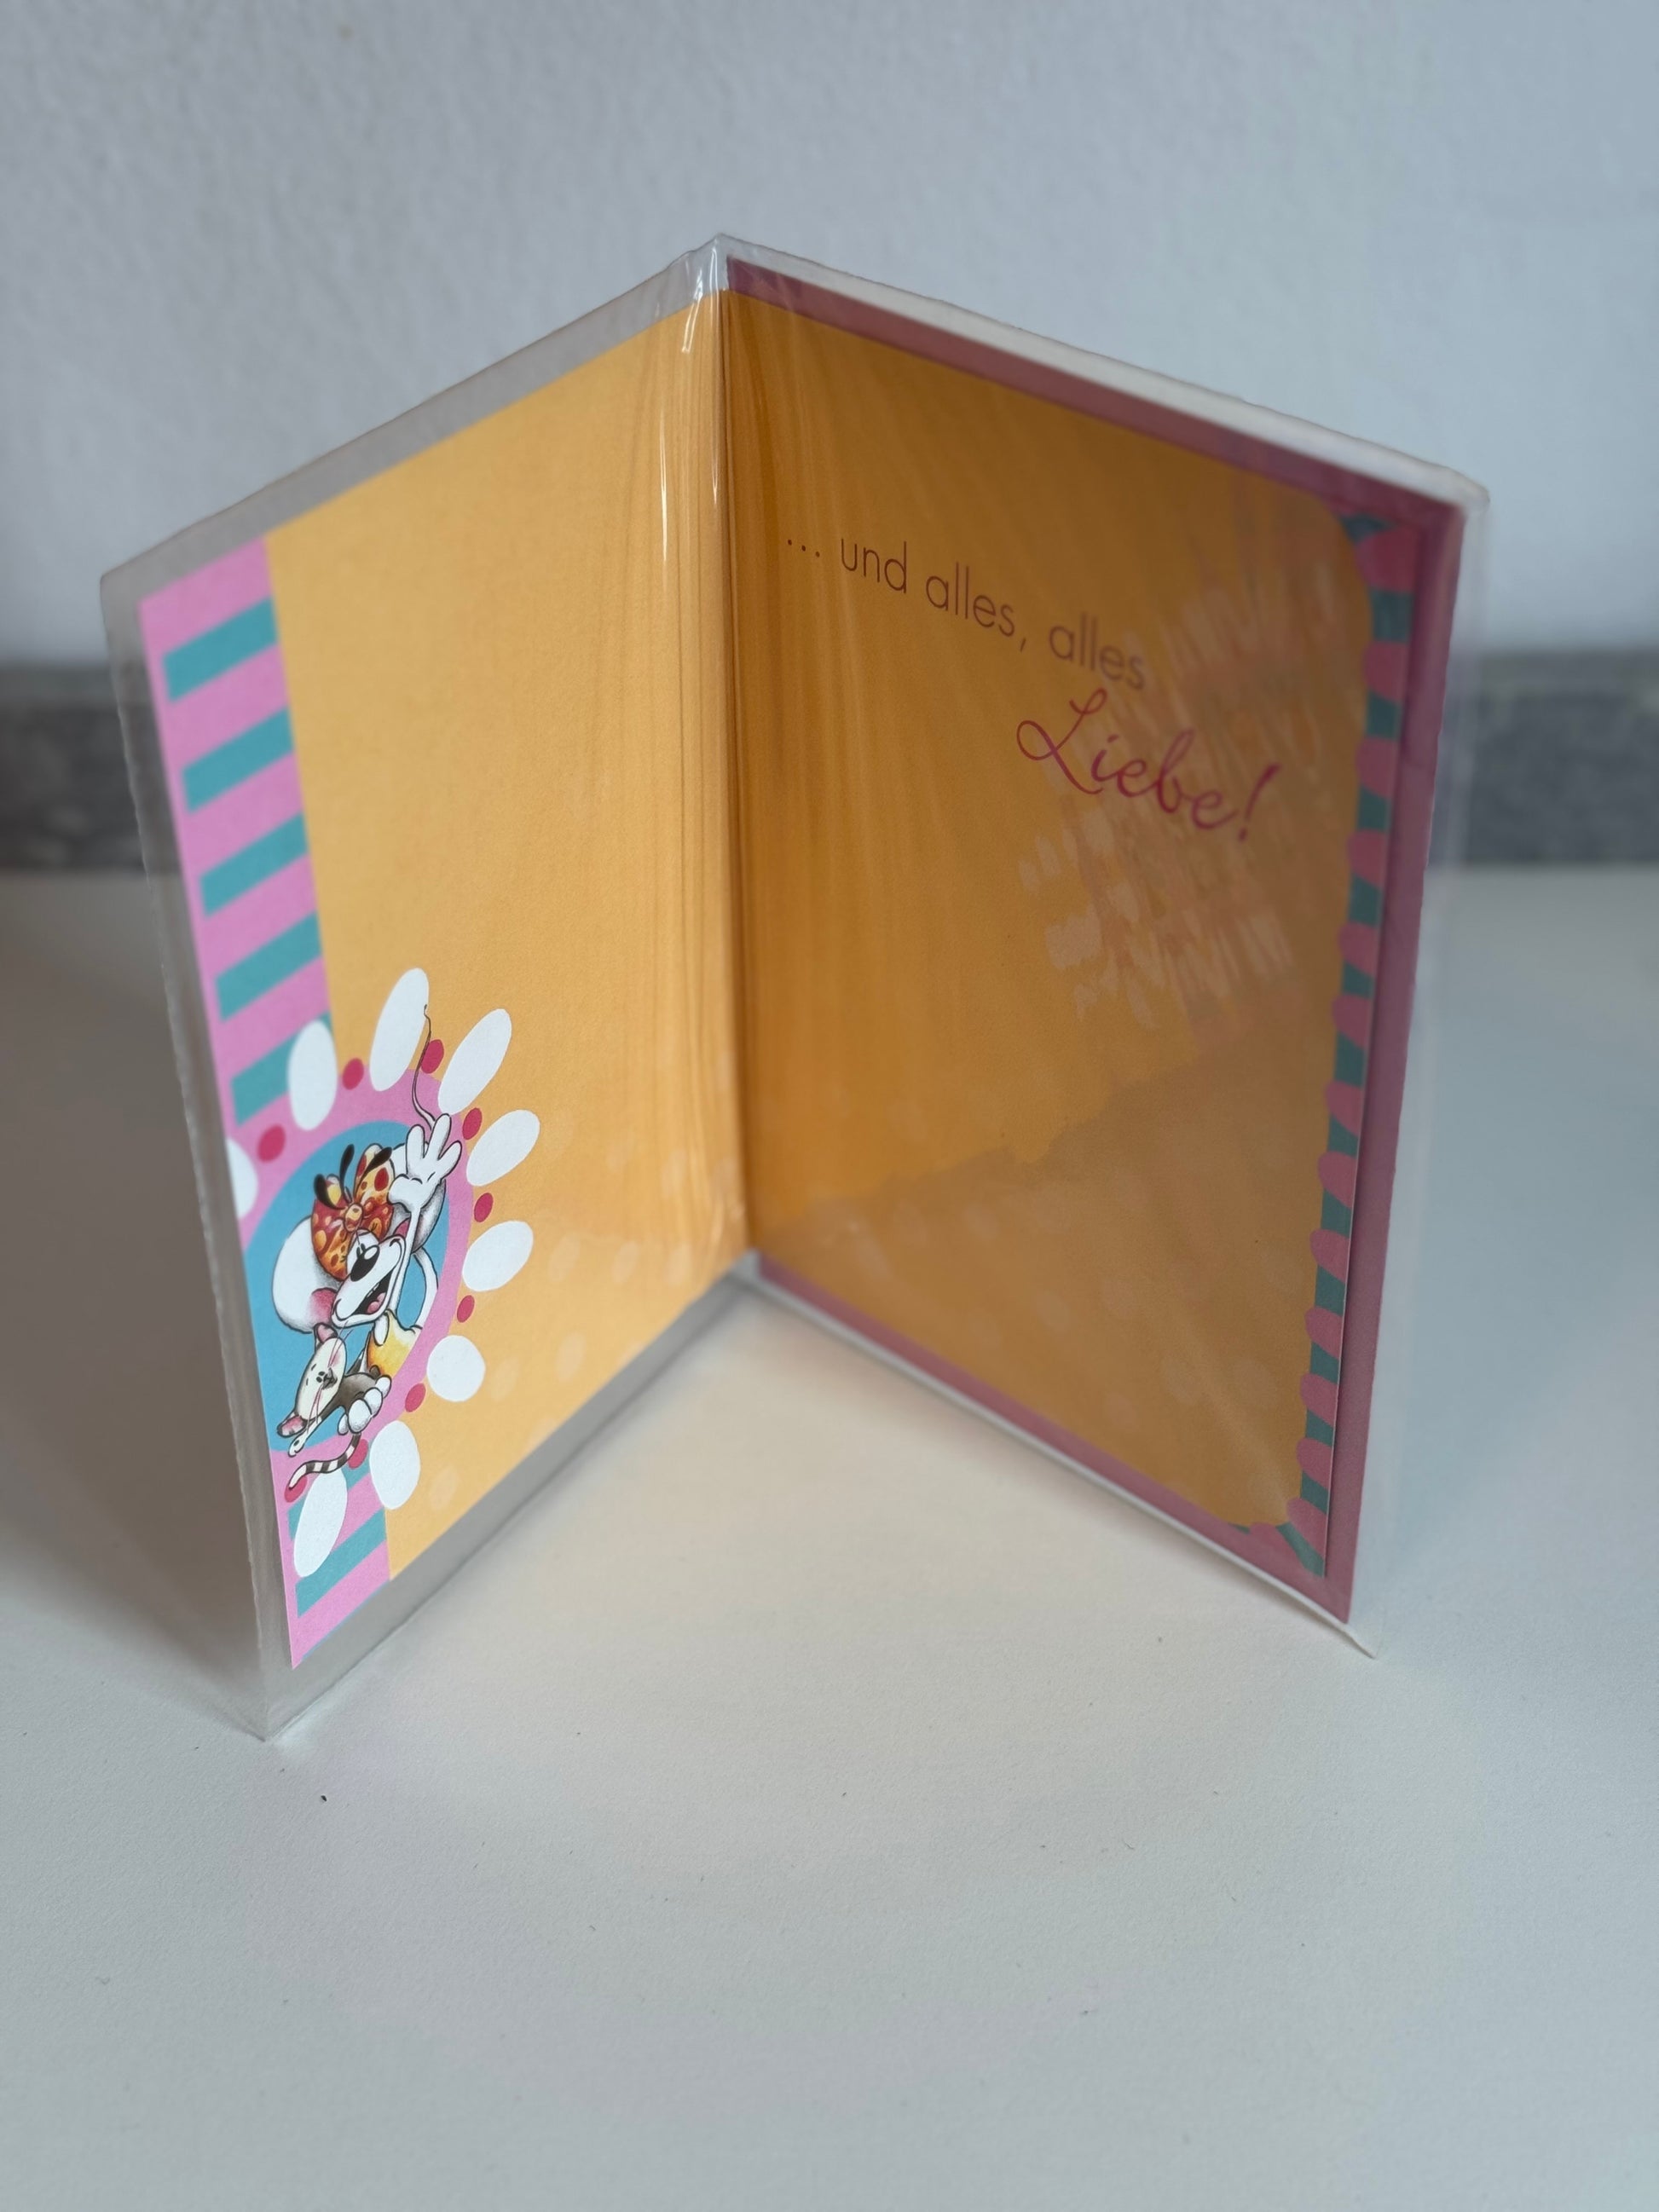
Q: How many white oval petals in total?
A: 9